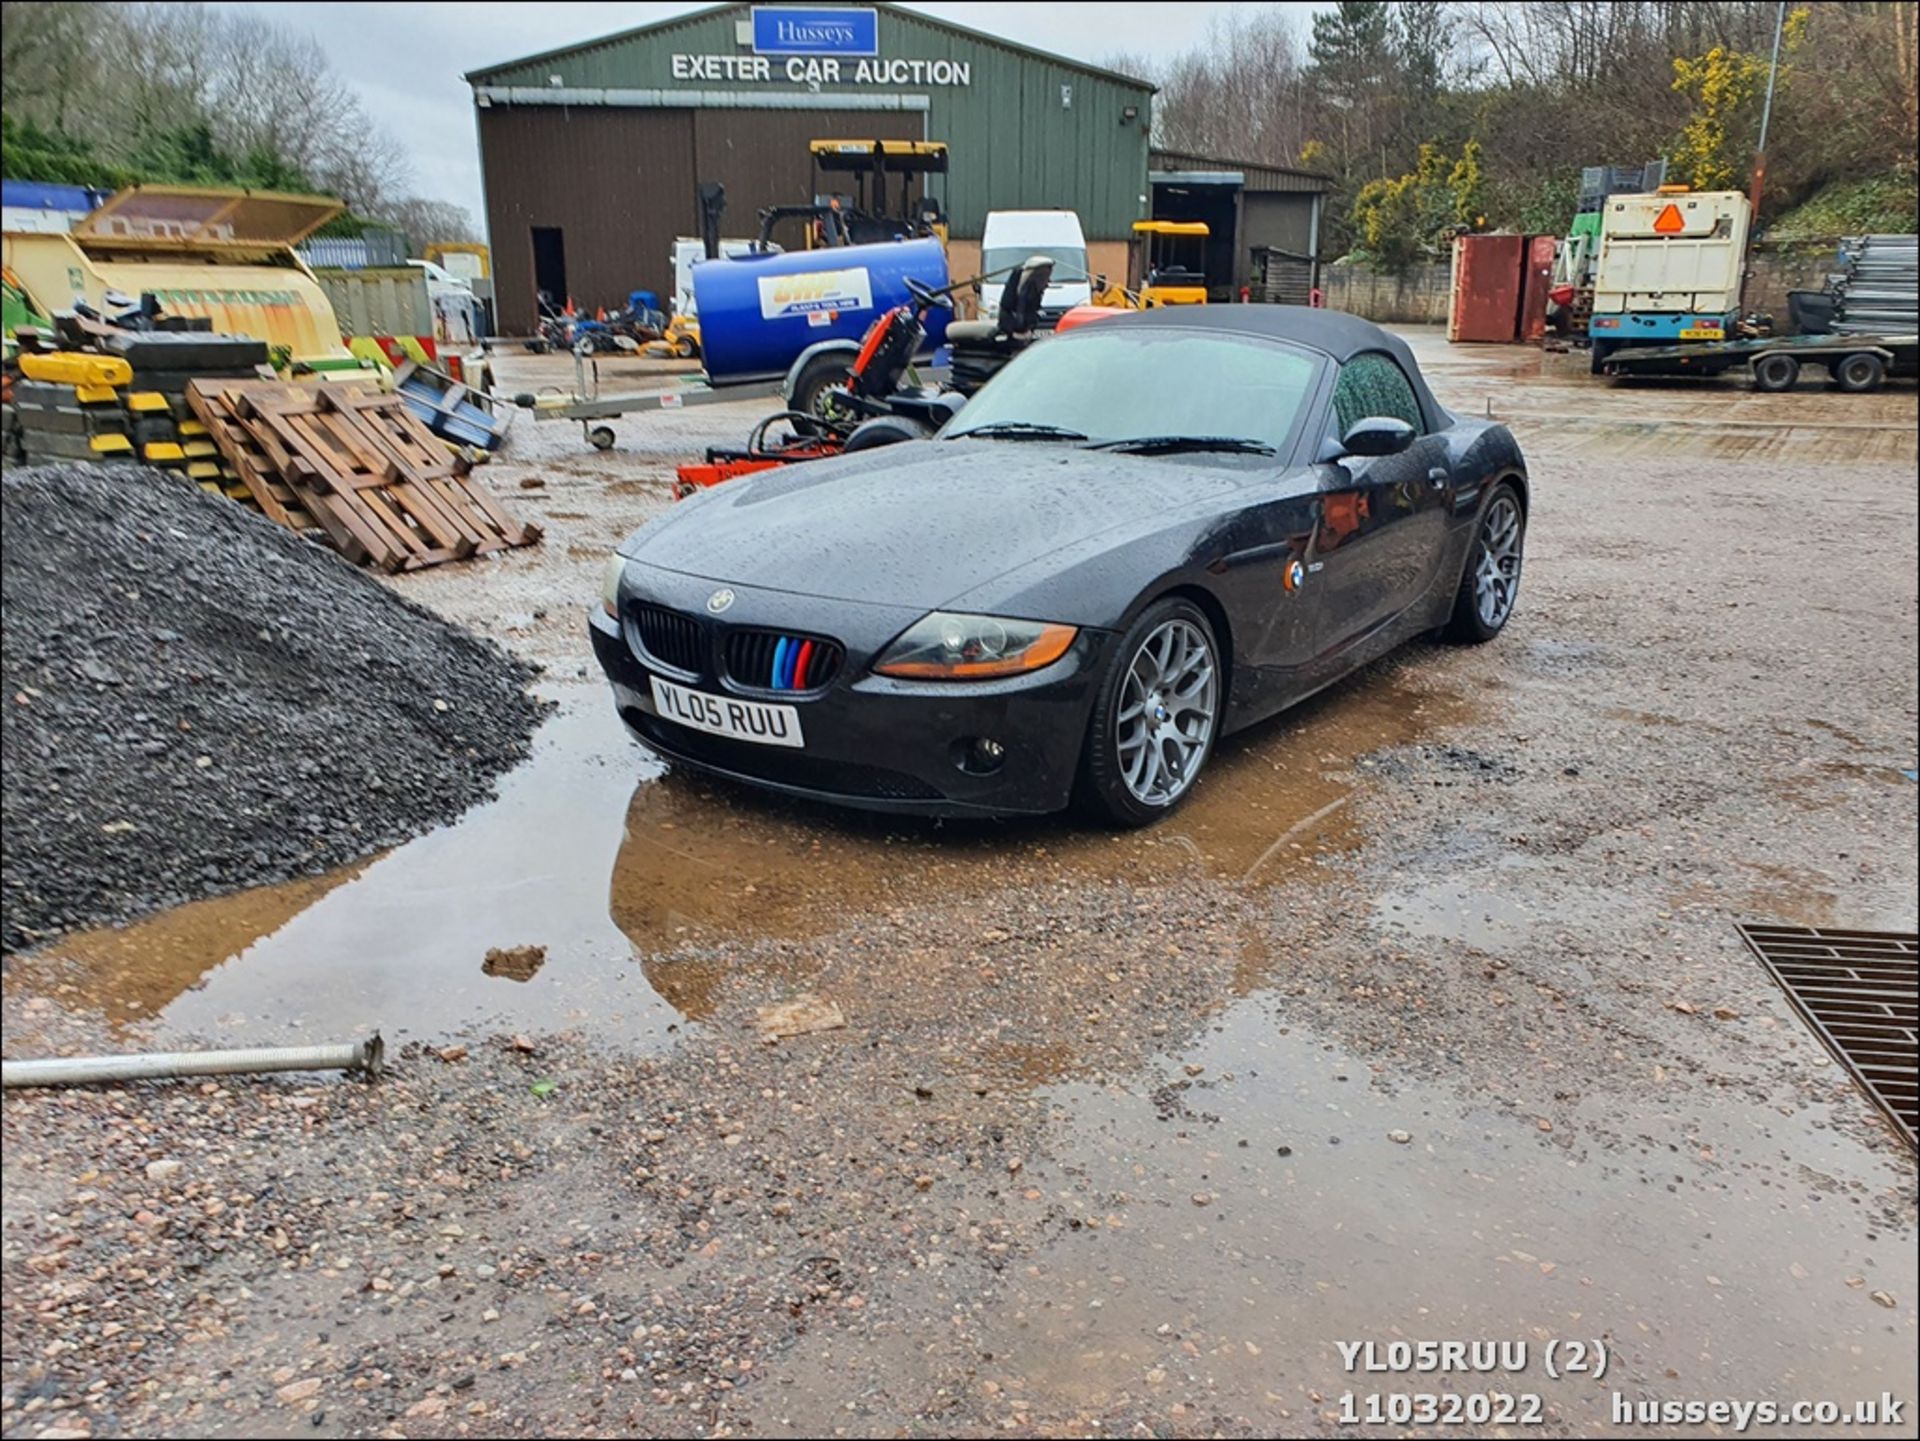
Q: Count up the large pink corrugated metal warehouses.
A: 0